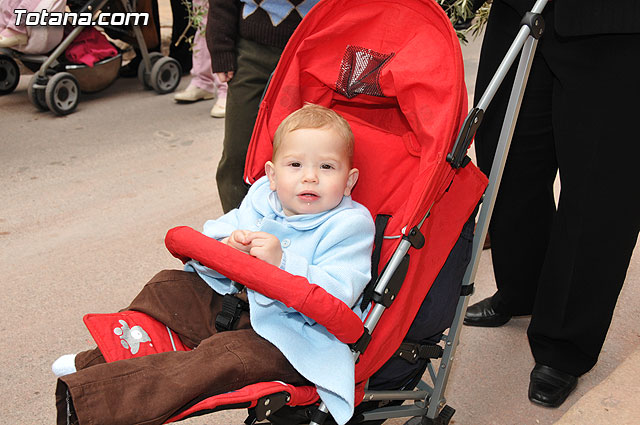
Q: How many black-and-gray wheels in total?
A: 5